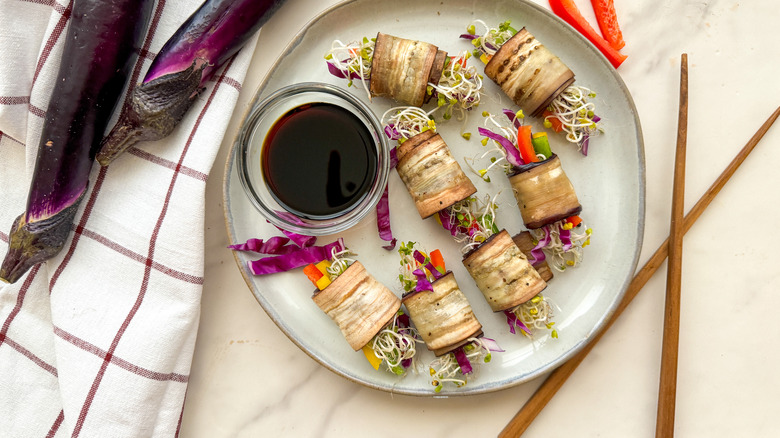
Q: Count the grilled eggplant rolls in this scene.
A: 7